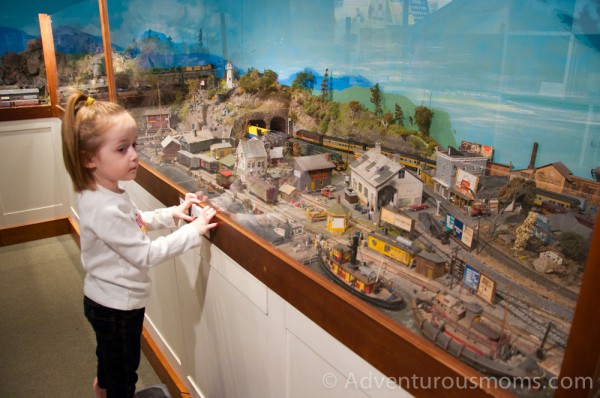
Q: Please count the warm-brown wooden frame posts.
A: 3